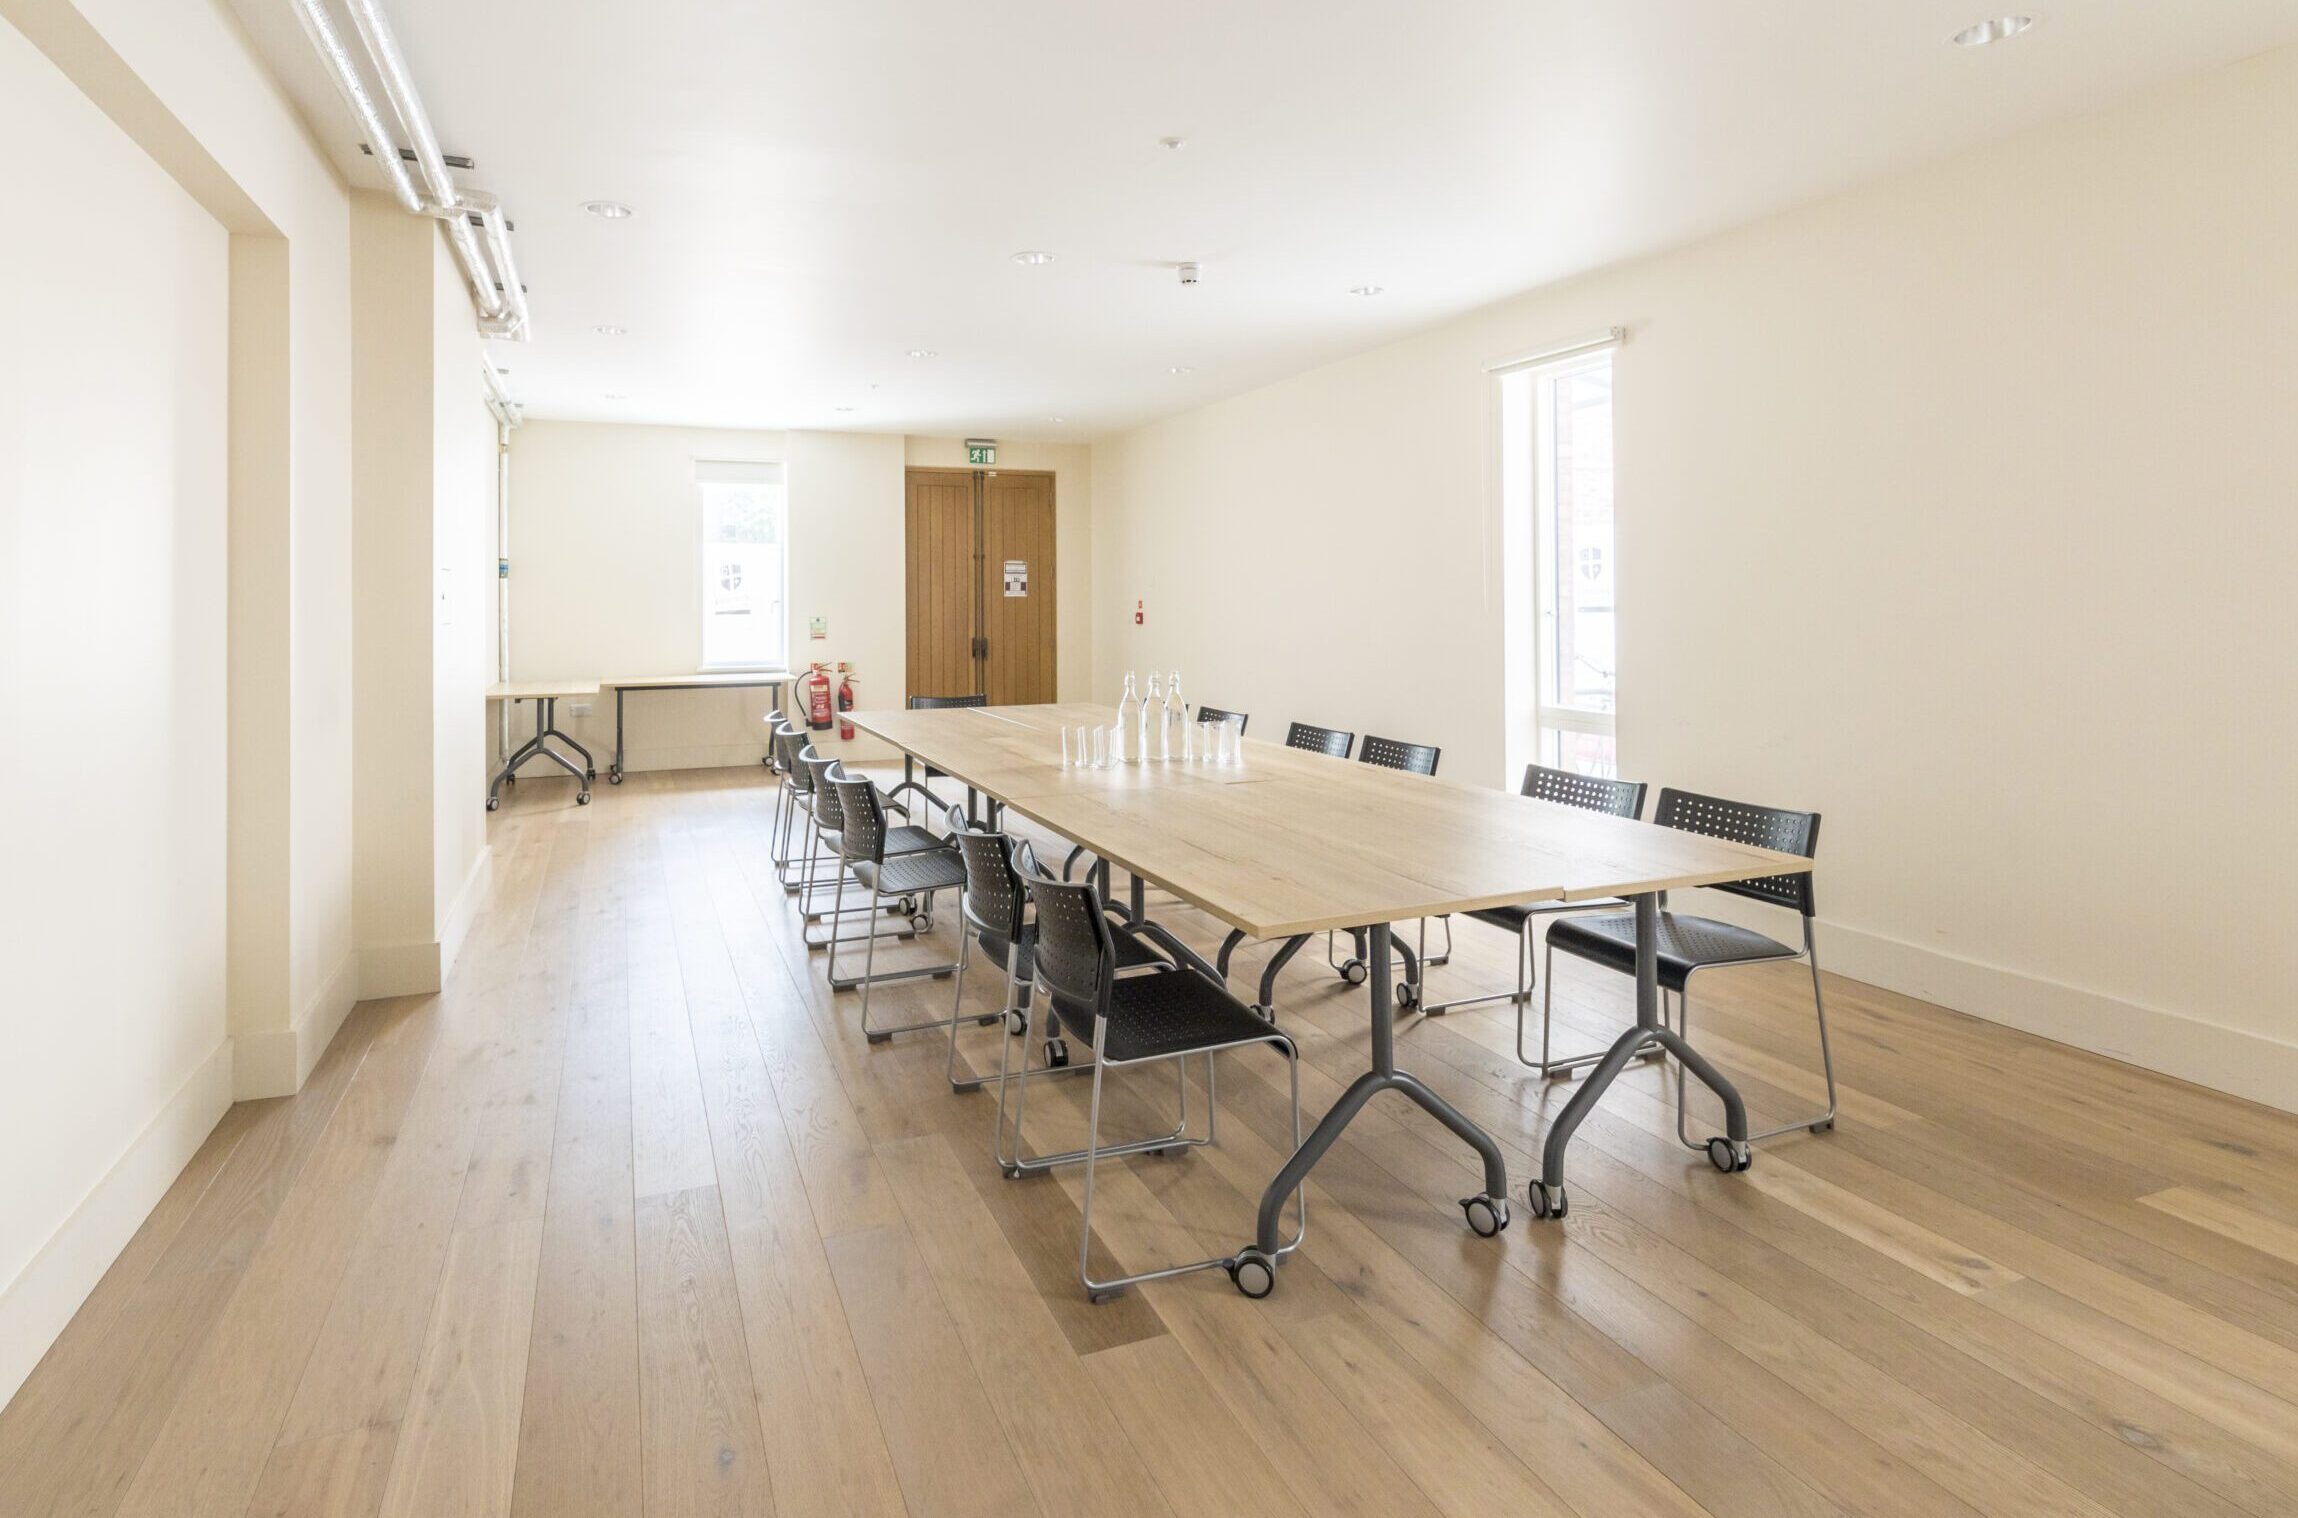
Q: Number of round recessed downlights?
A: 10